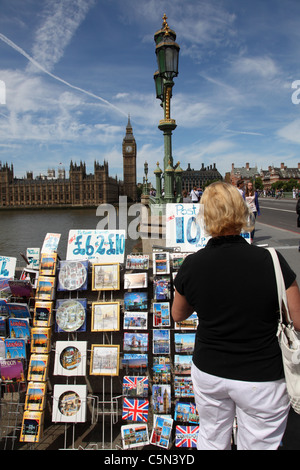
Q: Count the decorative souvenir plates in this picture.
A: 4